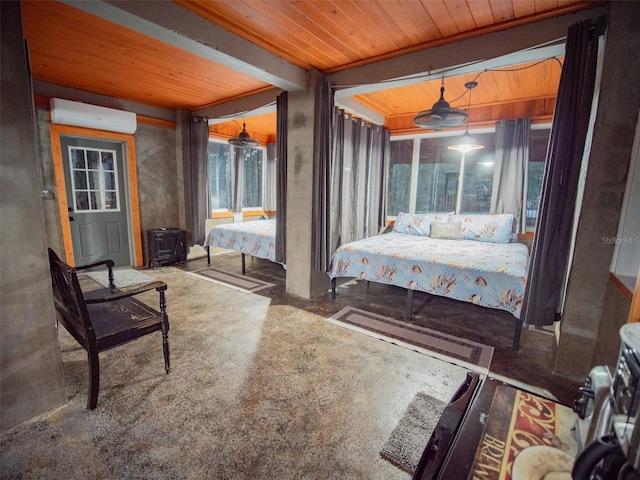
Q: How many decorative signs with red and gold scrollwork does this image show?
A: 1